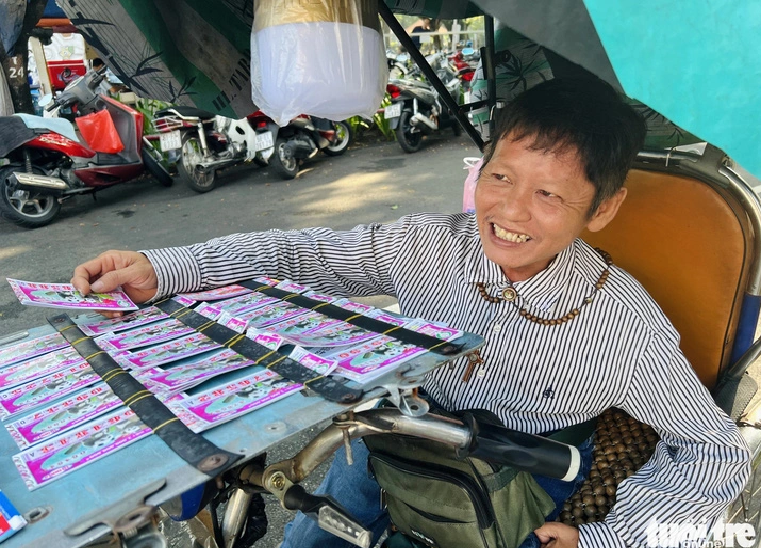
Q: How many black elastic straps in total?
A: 3